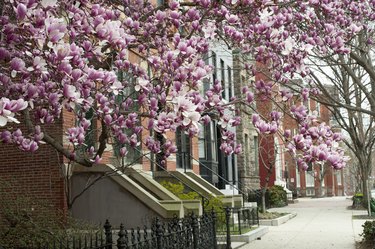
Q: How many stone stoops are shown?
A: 2